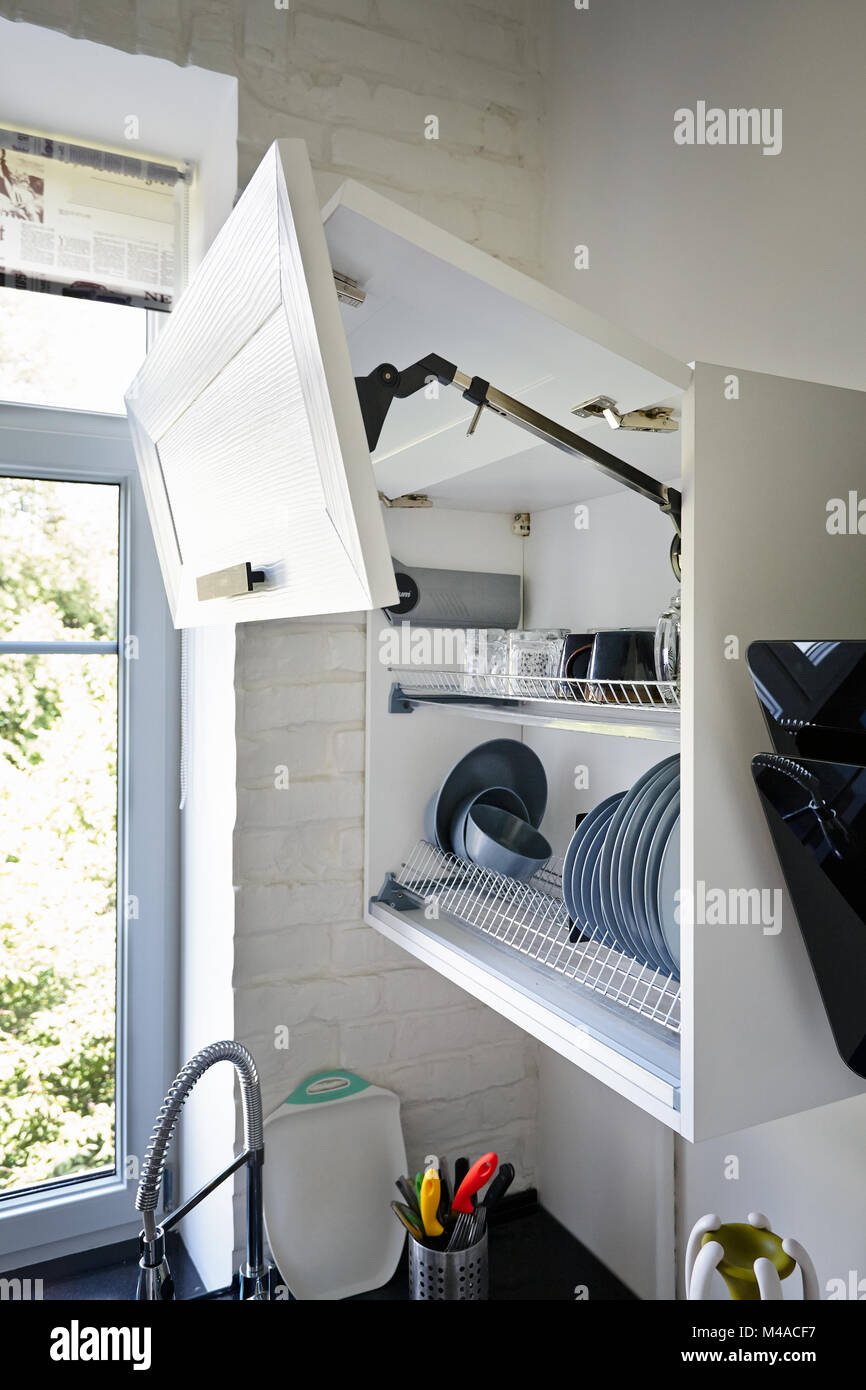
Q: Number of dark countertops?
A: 1